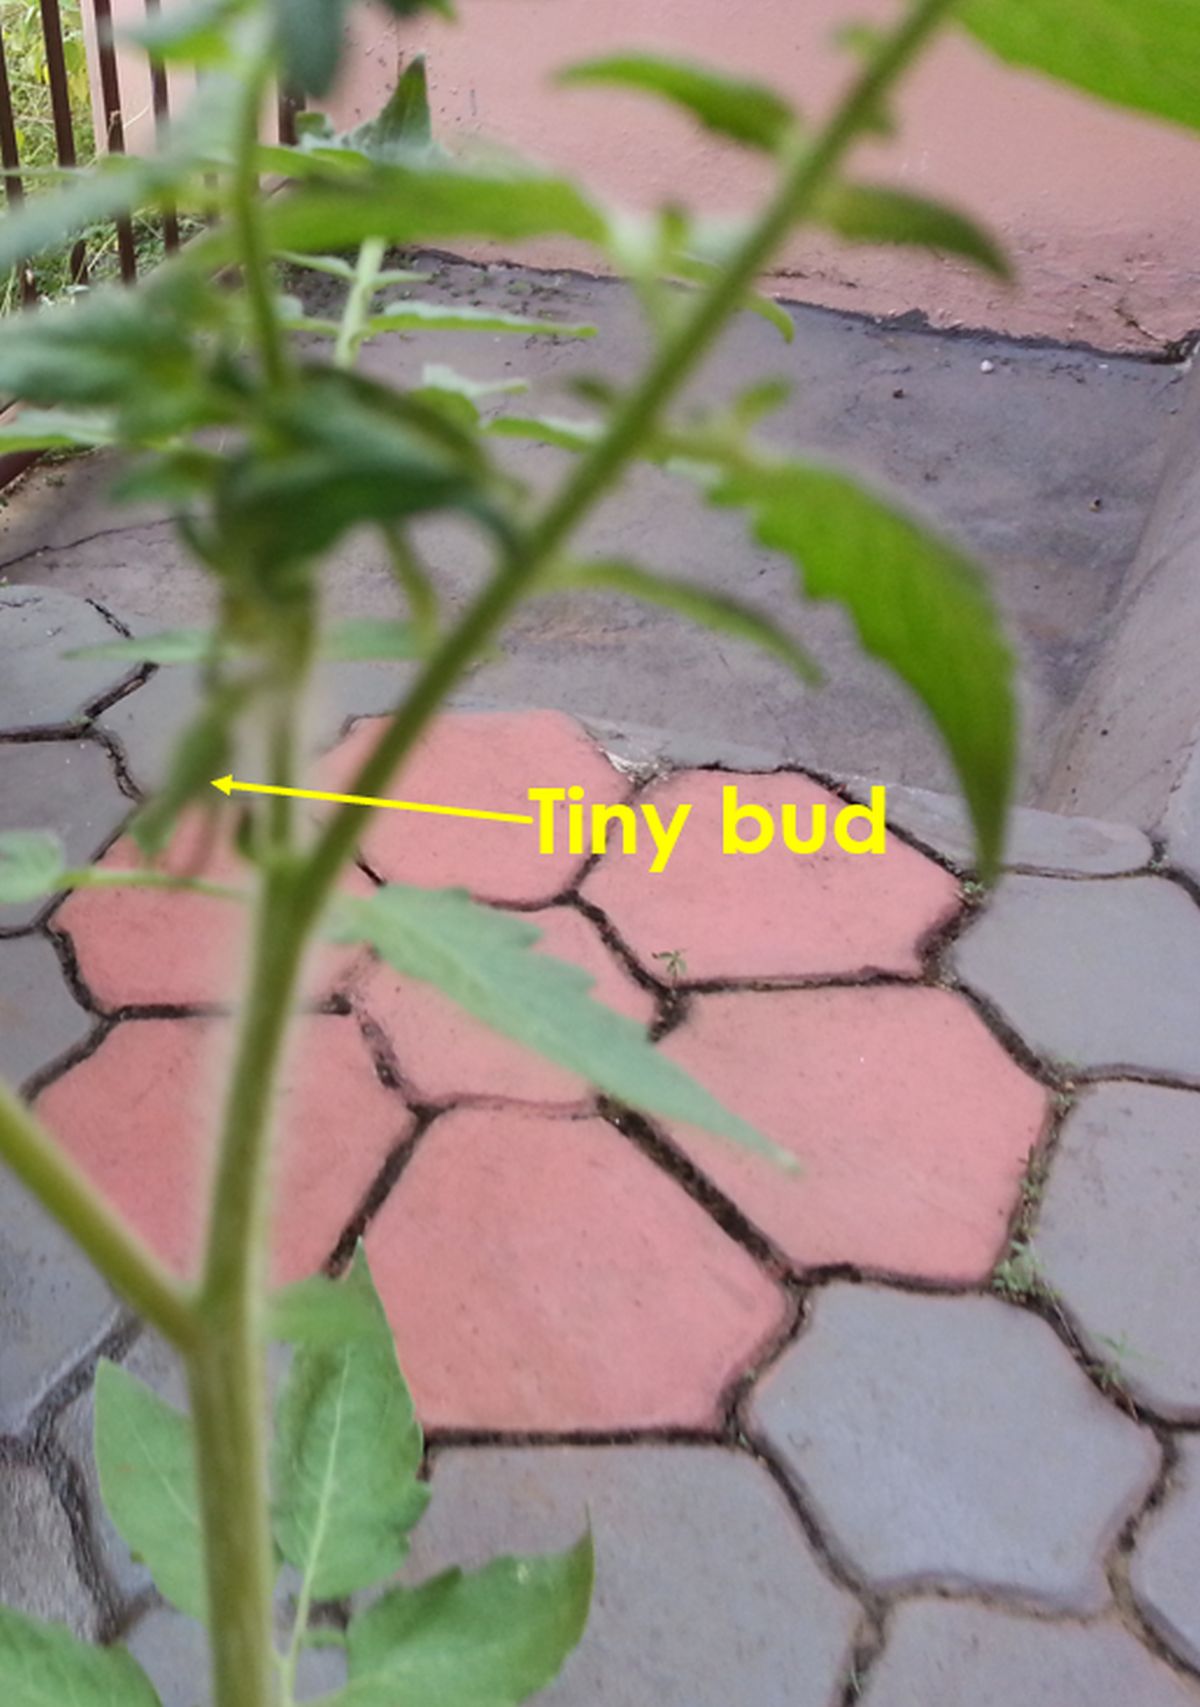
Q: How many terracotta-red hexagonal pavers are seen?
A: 7